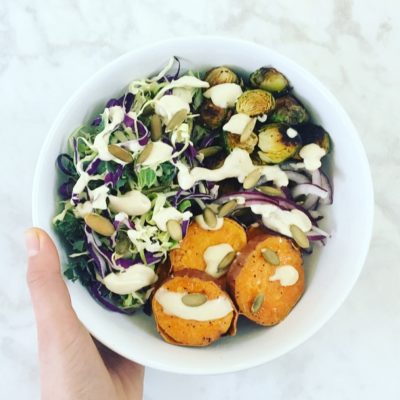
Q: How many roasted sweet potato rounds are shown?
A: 3